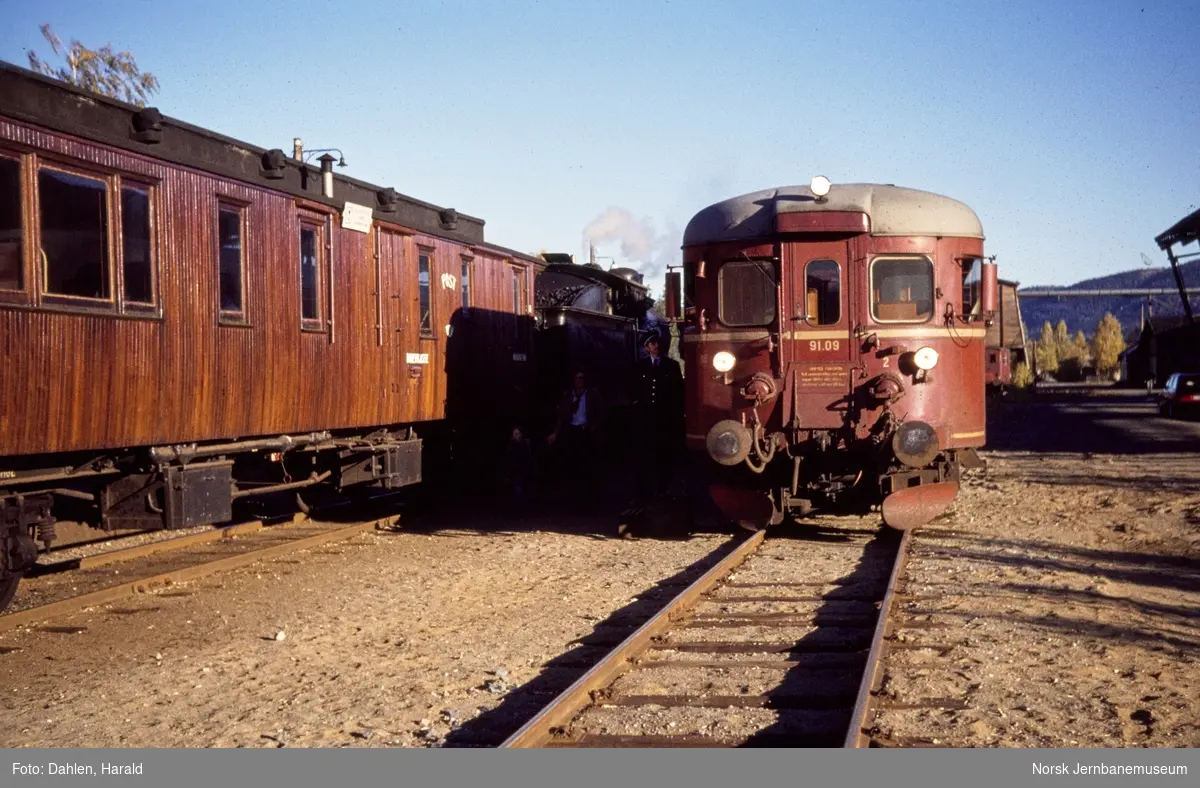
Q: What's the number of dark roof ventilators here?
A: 4